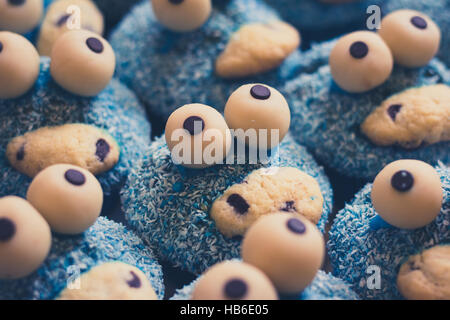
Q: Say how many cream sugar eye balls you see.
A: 13